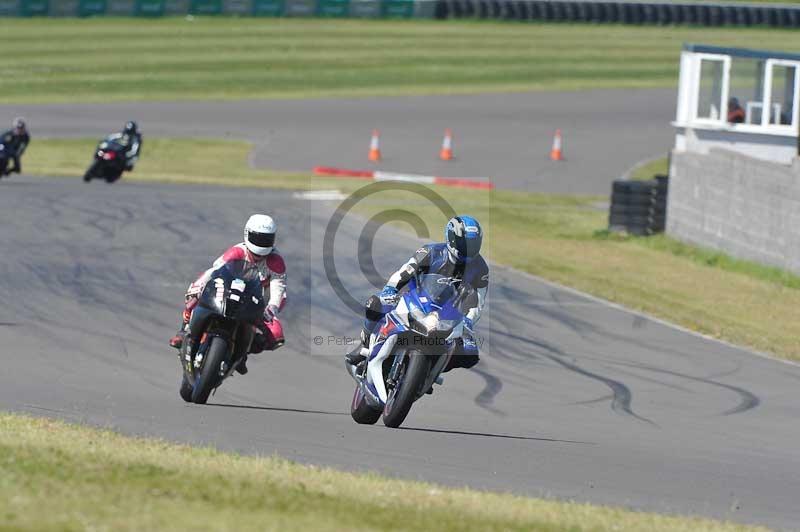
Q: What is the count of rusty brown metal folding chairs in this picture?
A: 0